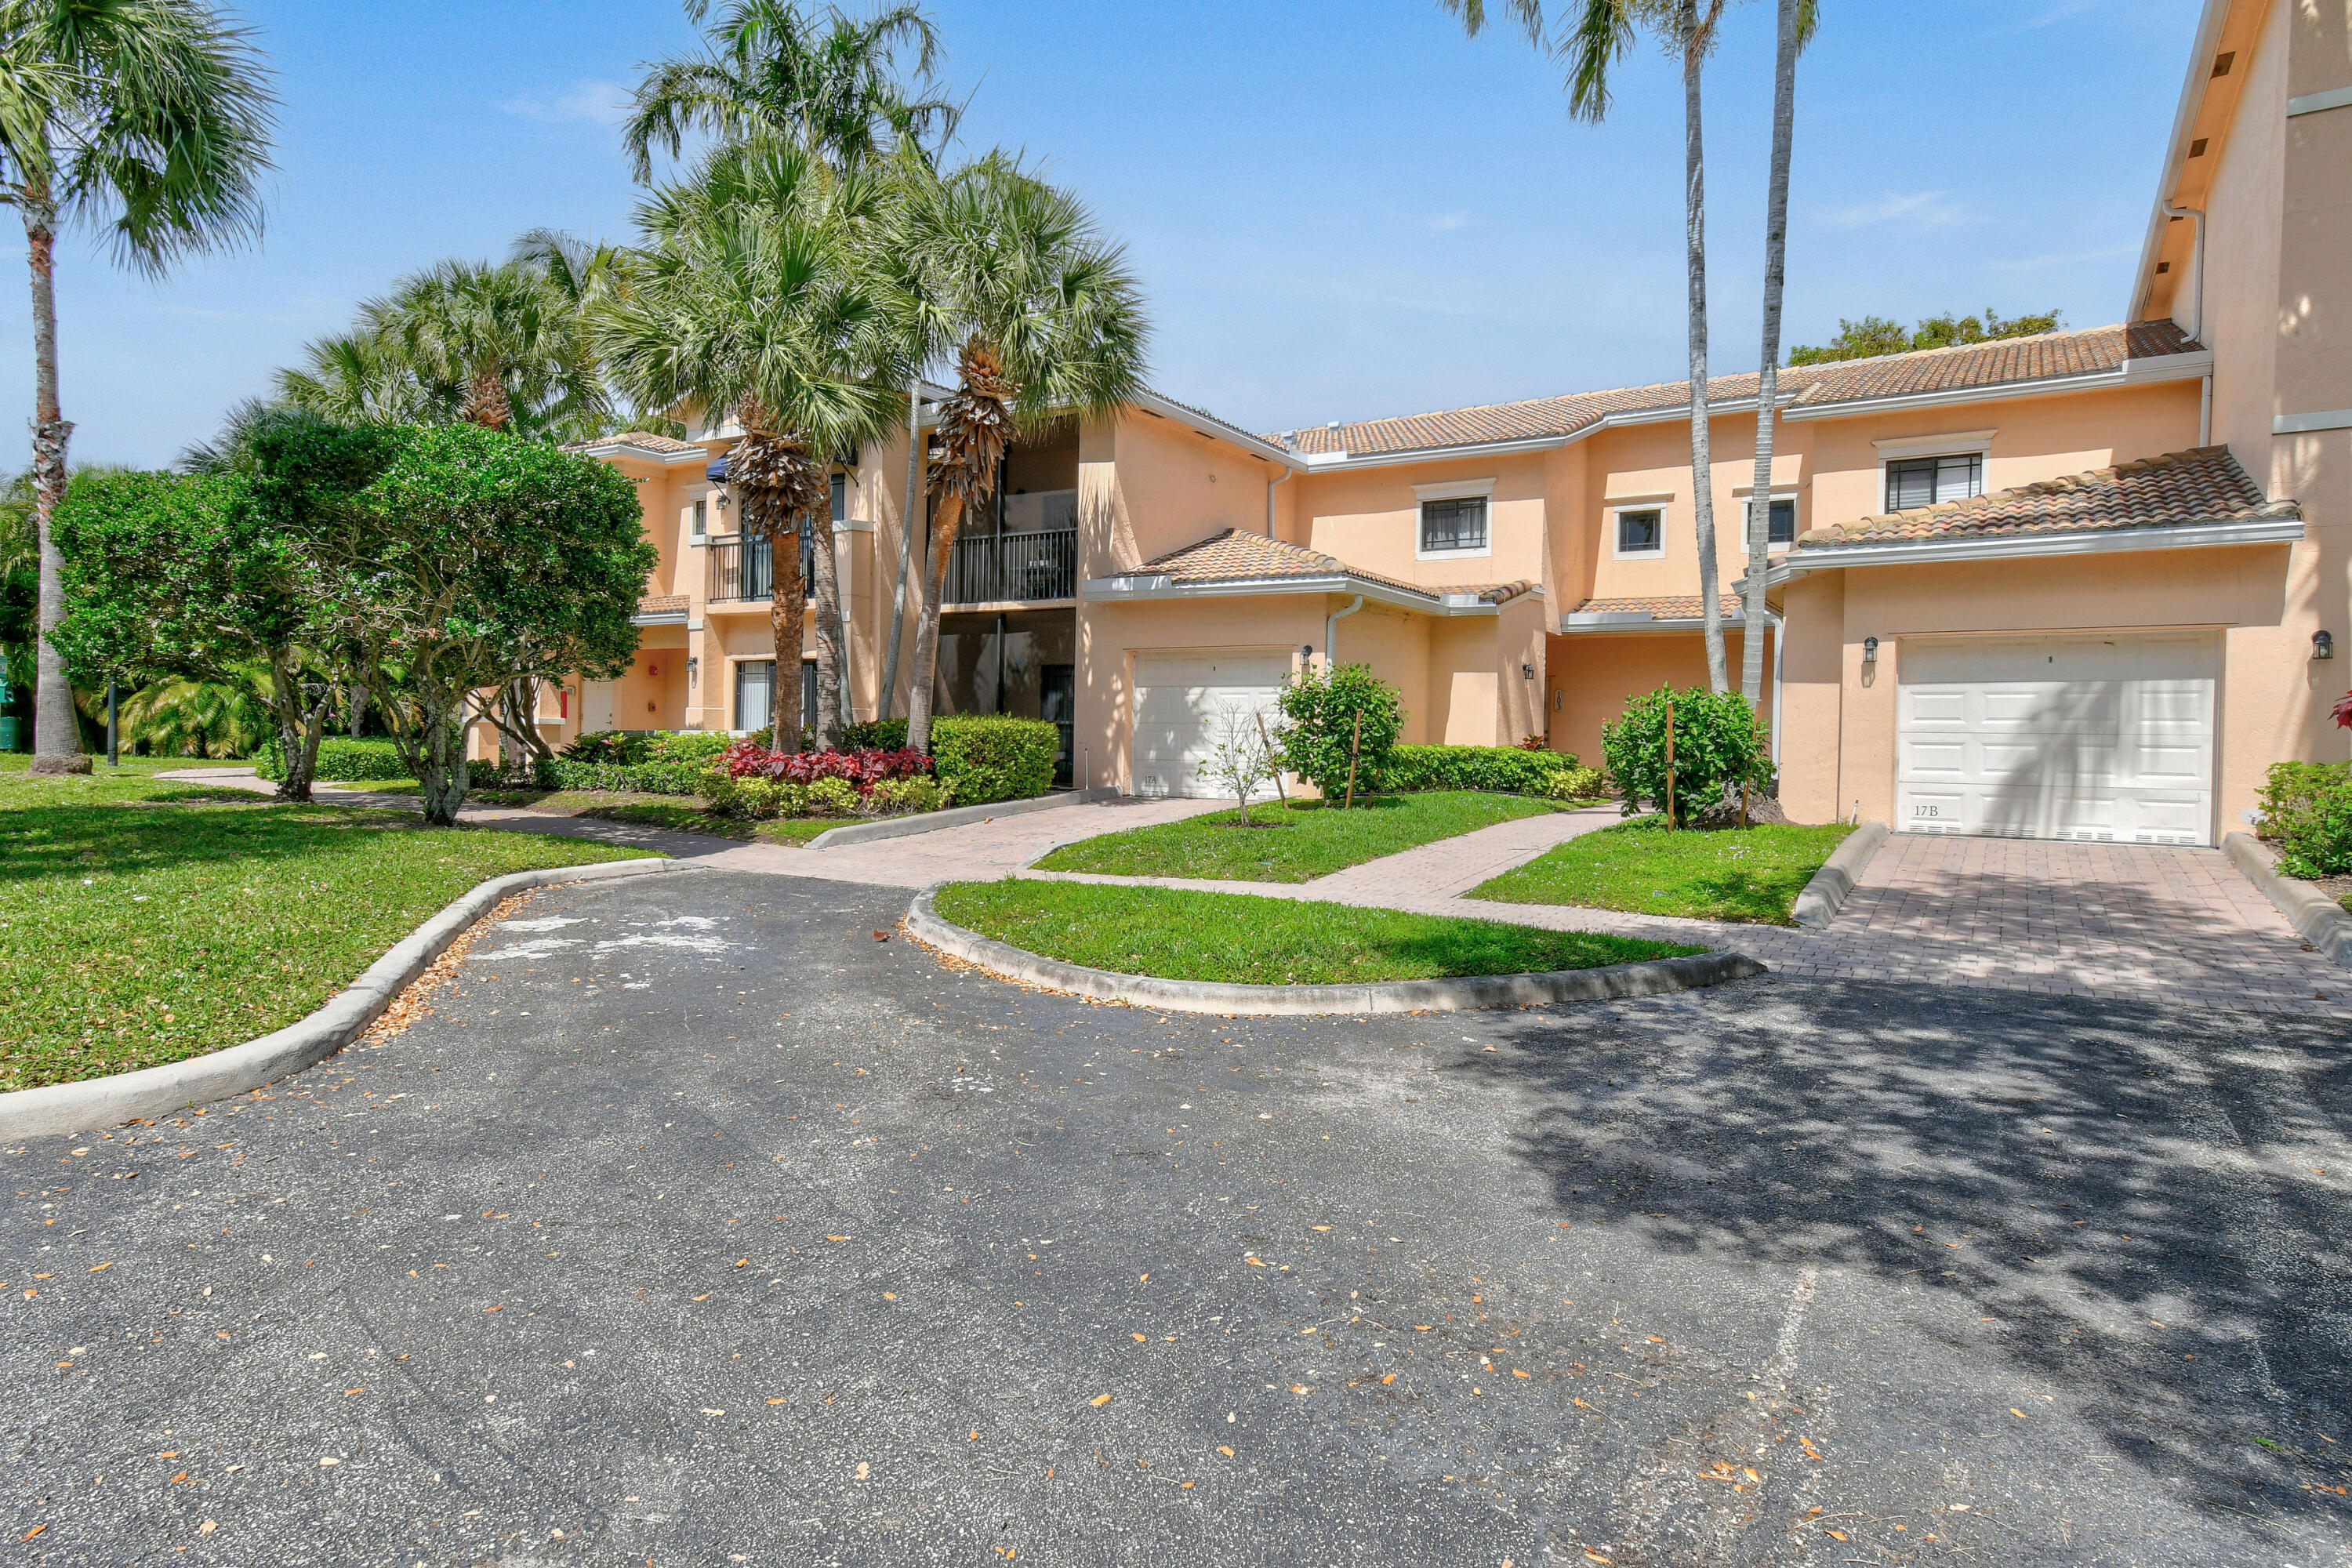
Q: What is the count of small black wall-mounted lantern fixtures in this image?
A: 6